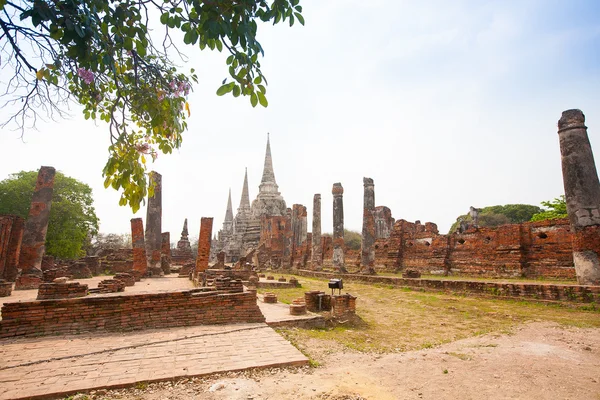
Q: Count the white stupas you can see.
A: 3